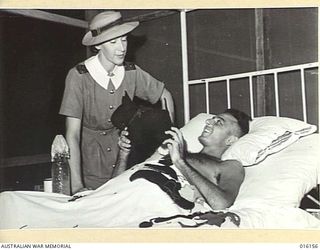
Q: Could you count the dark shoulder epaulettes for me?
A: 2